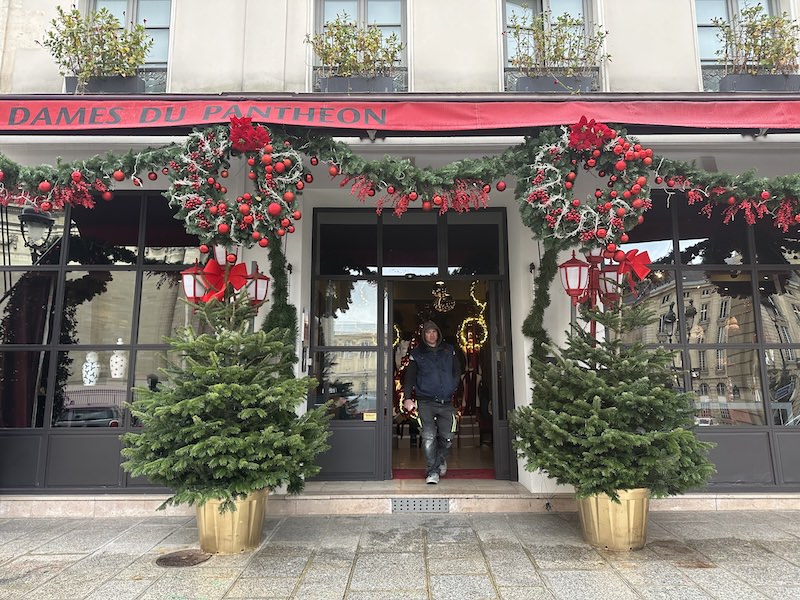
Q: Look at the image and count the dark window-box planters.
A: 4